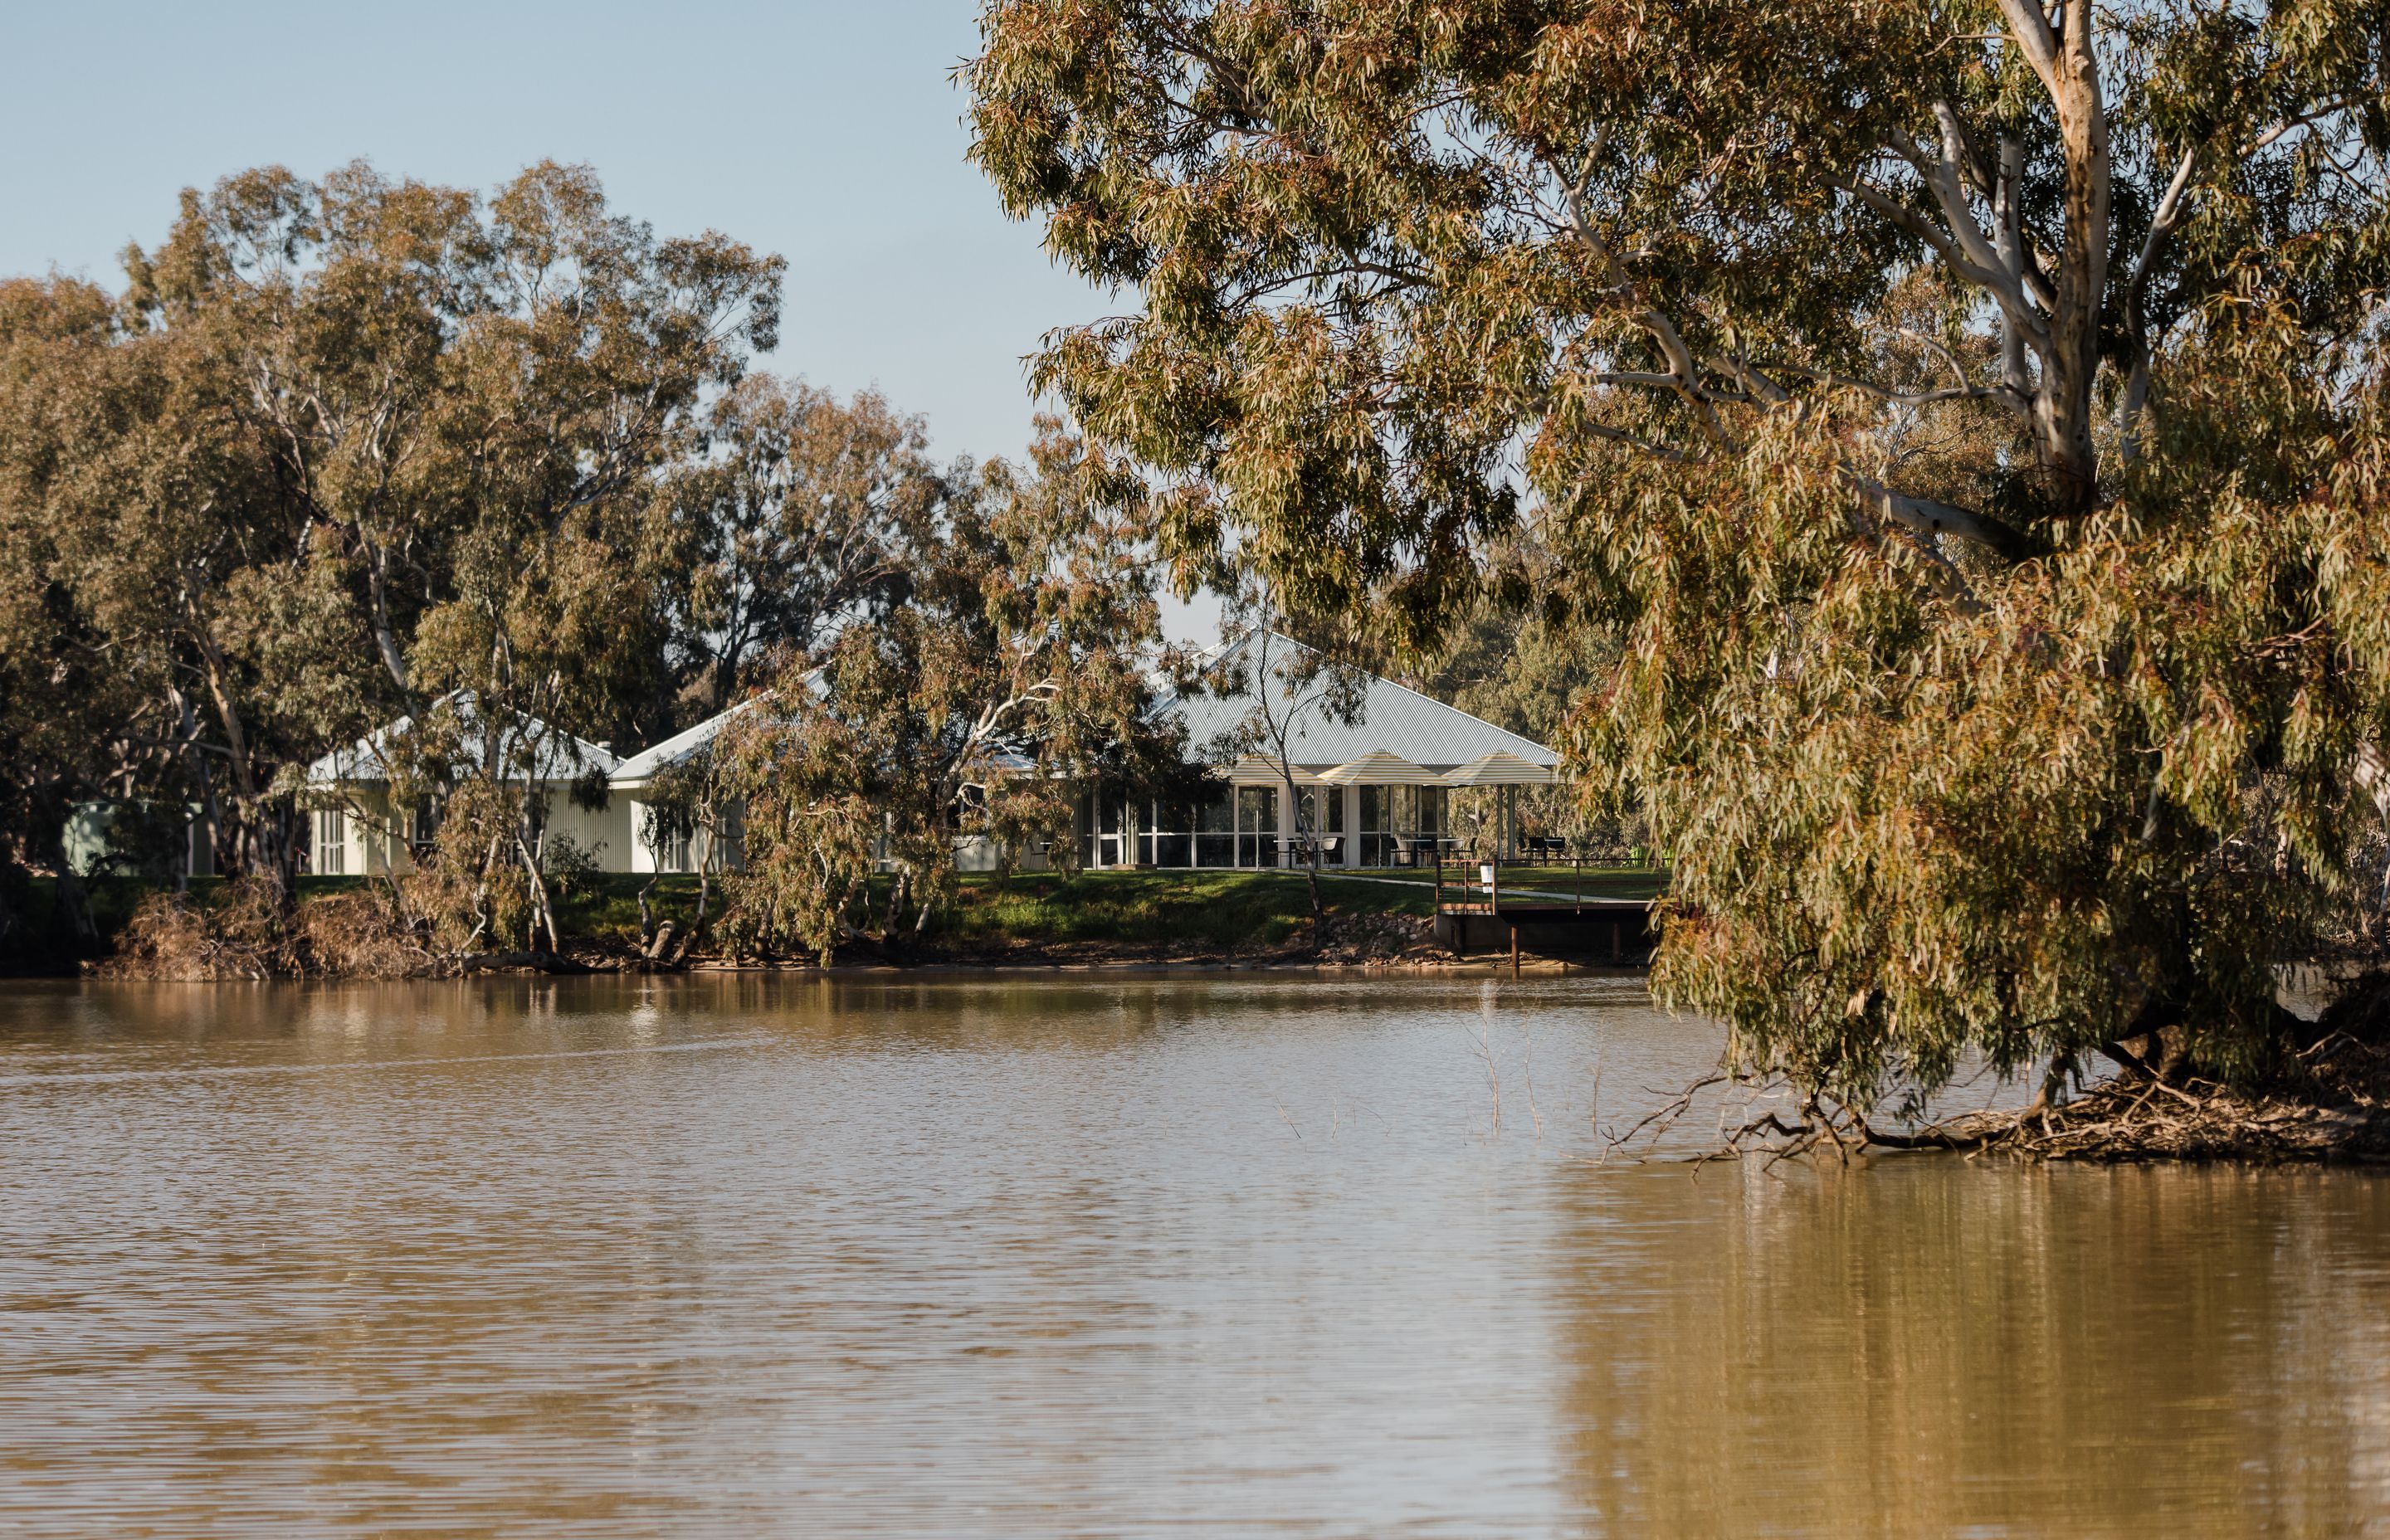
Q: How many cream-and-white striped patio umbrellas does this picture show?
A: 3